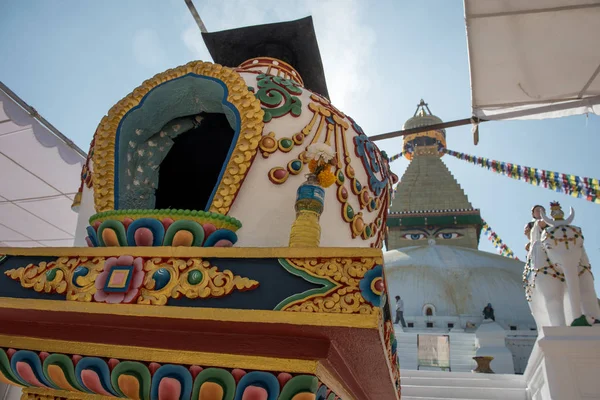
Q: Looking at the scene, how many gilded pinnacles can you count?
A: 1